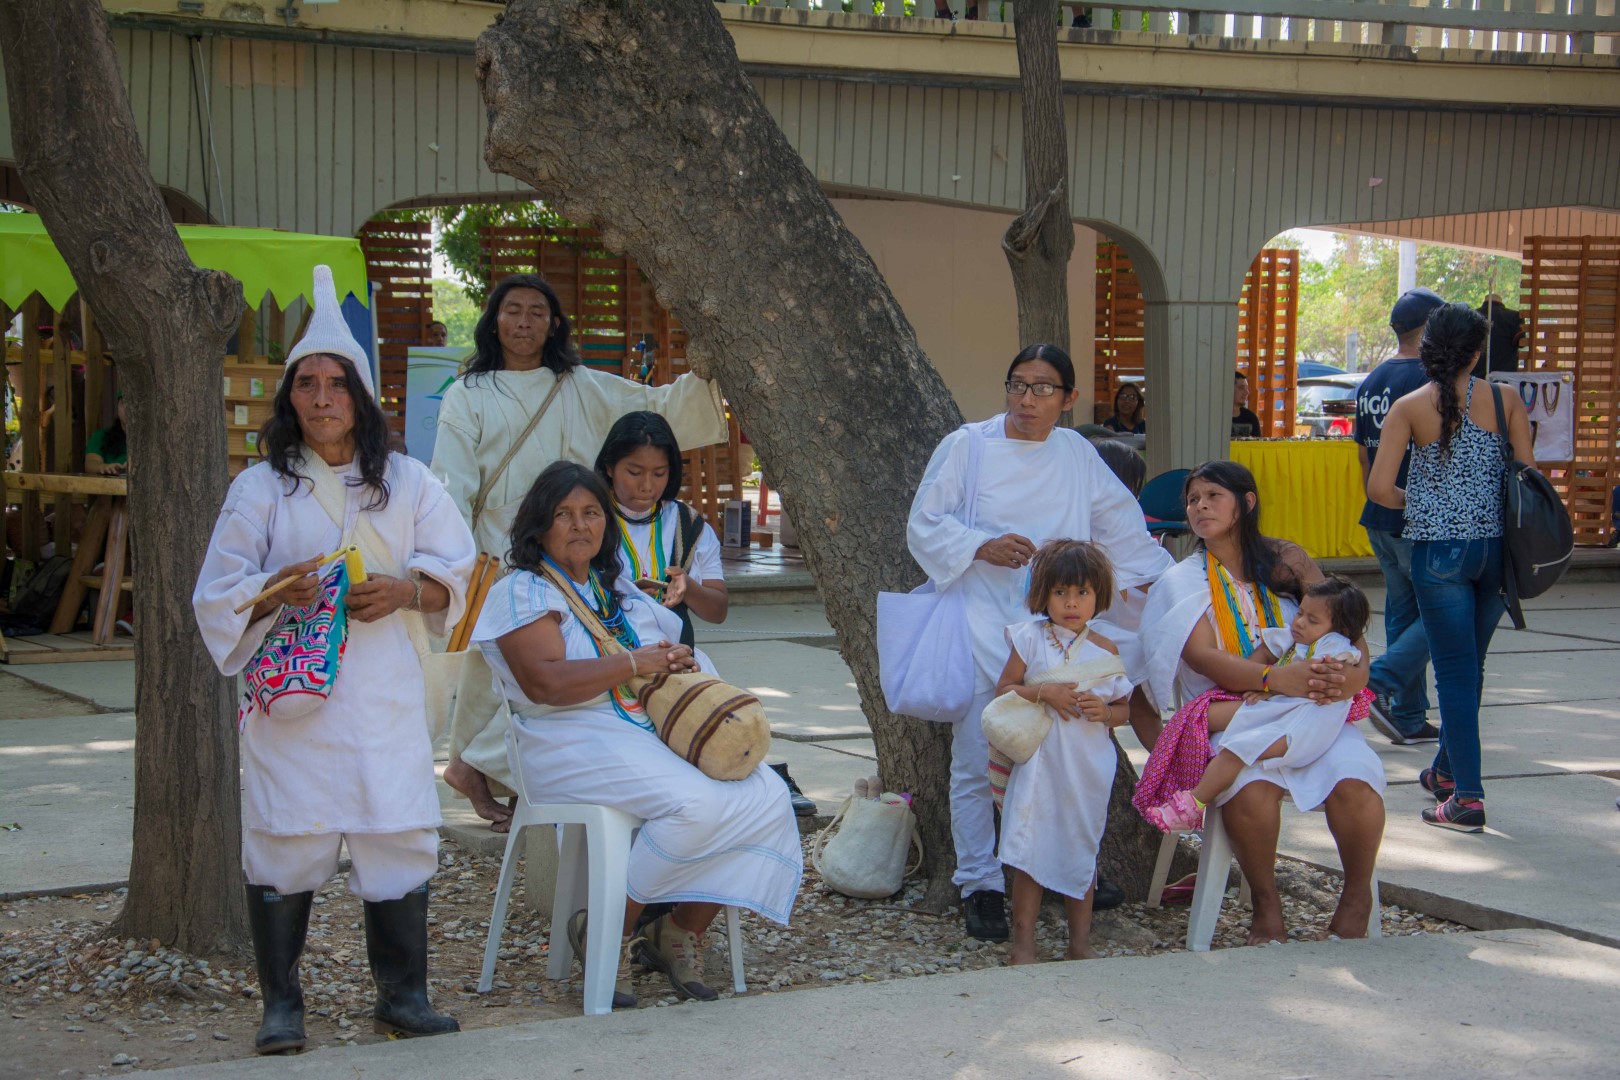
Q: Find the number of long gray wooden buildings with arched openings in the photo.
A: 1